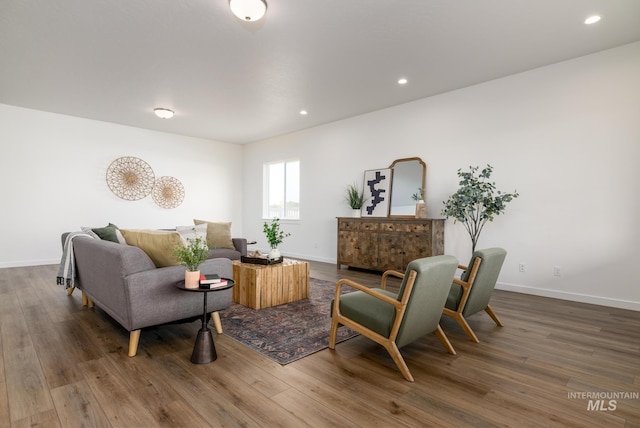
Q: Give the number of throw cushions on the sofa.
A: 5